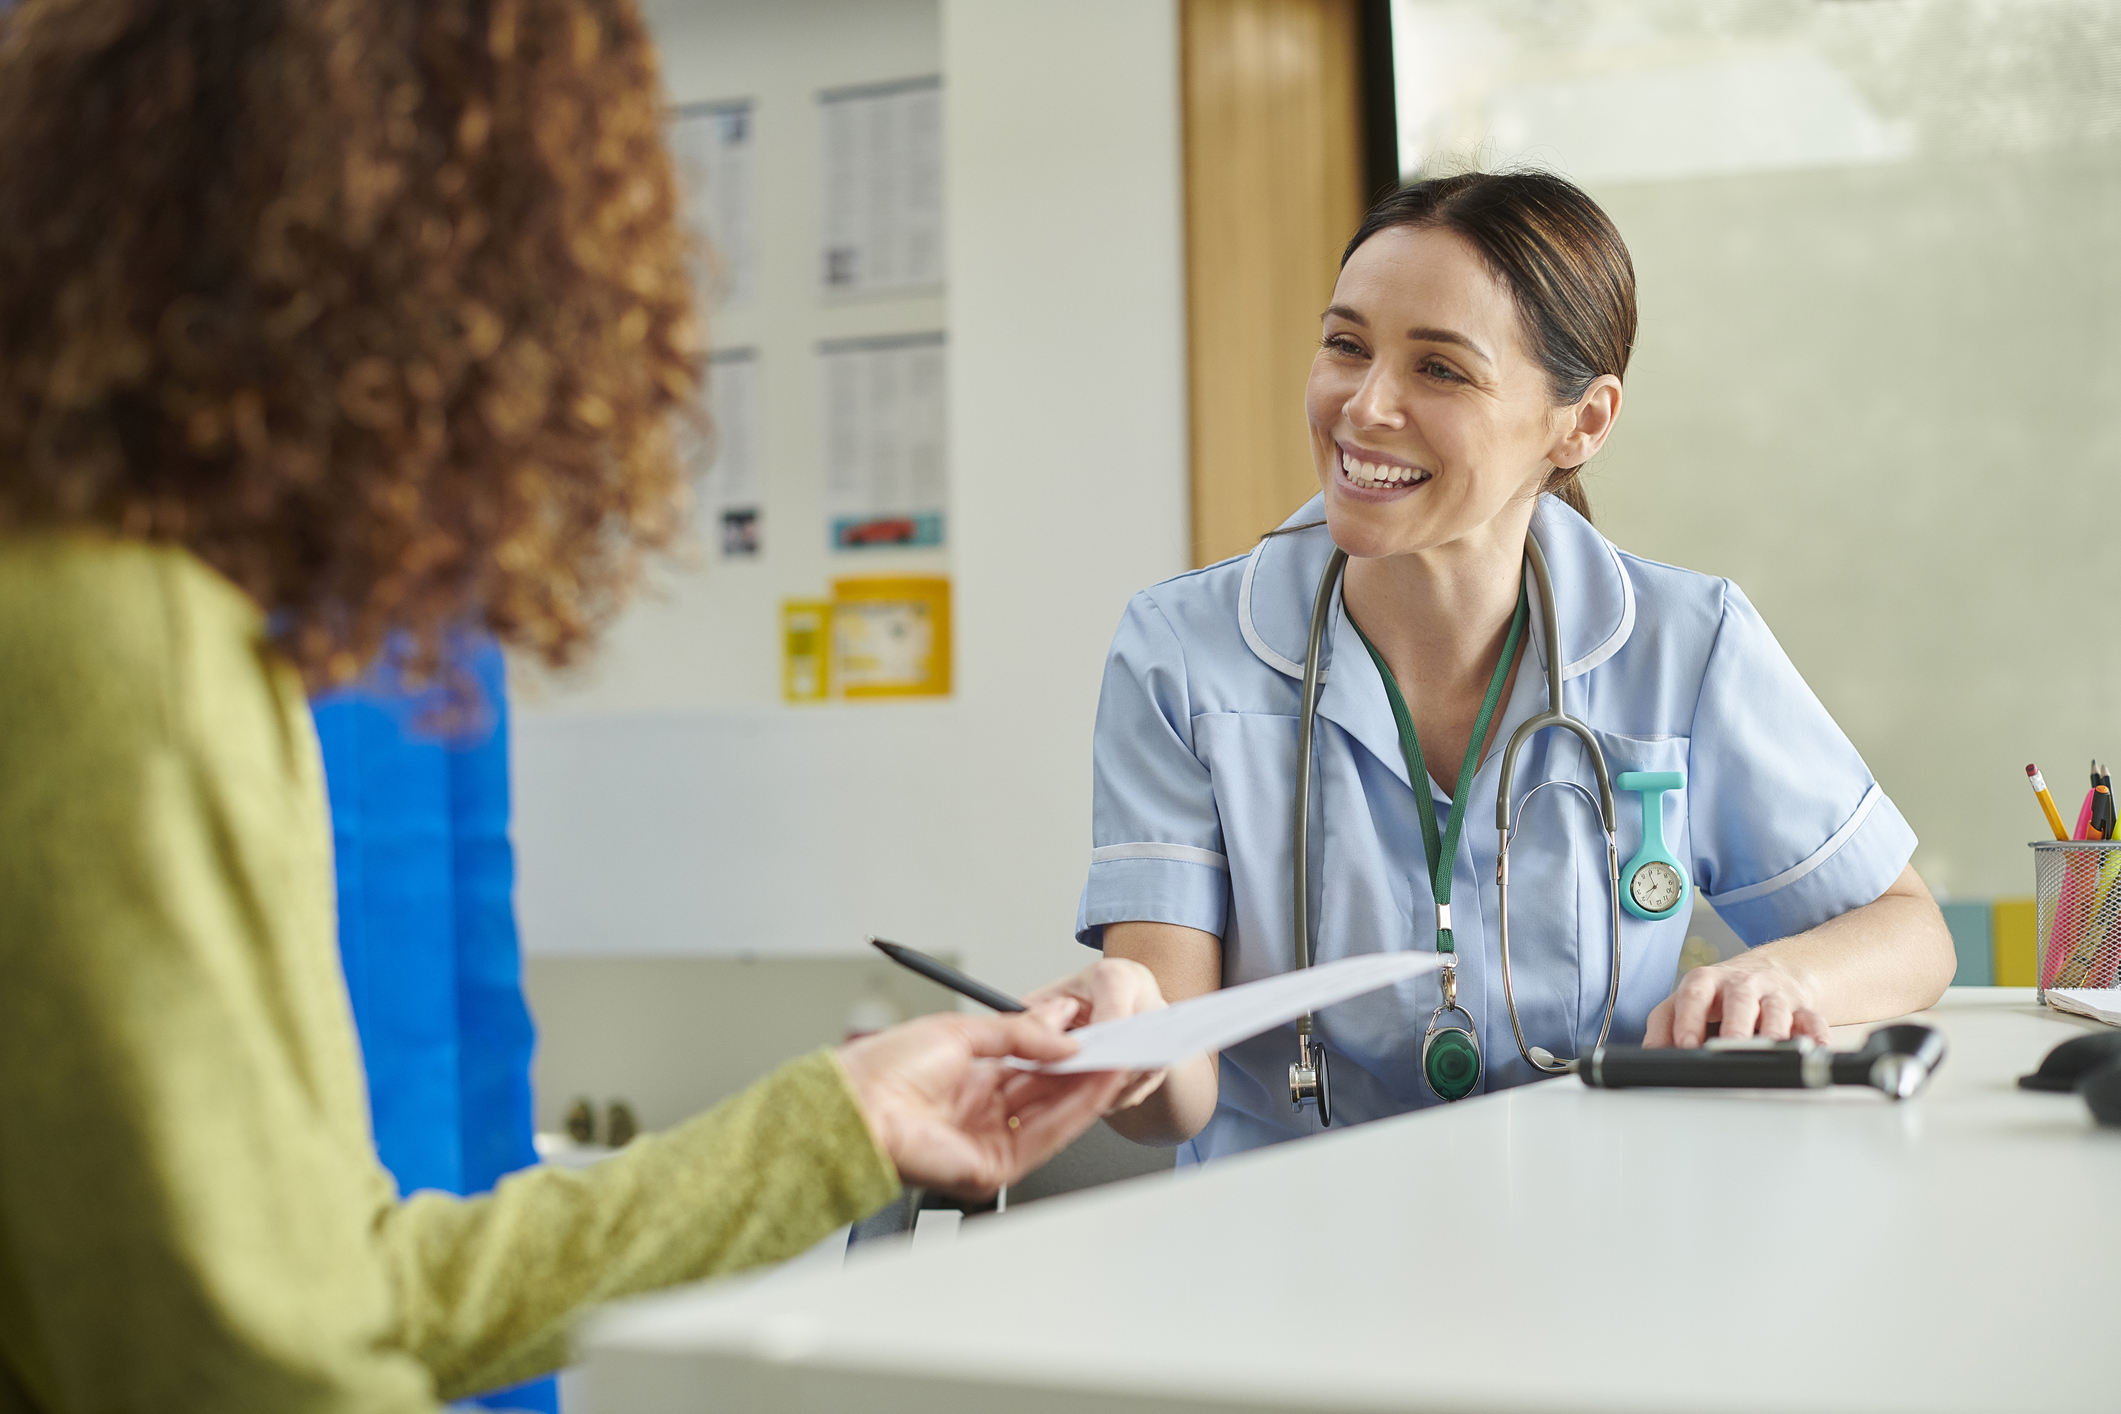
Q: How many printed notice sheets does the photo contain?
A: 4